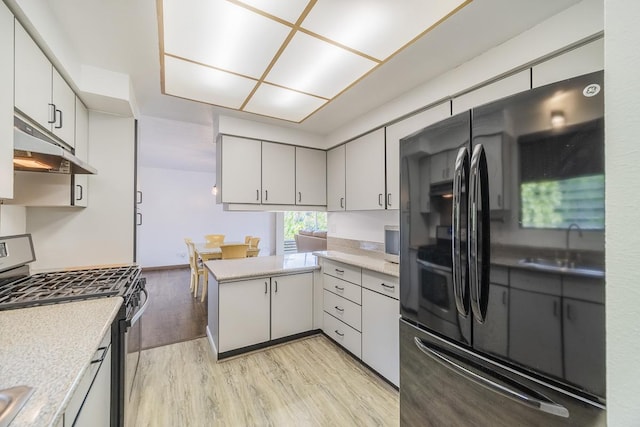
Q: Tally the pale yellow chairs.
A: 6